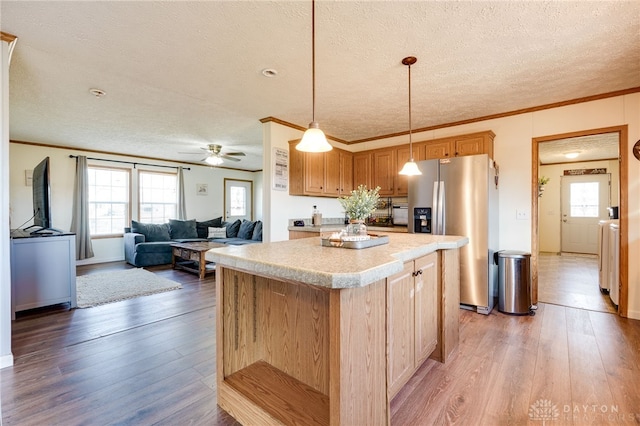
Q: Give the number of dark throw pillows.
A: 6